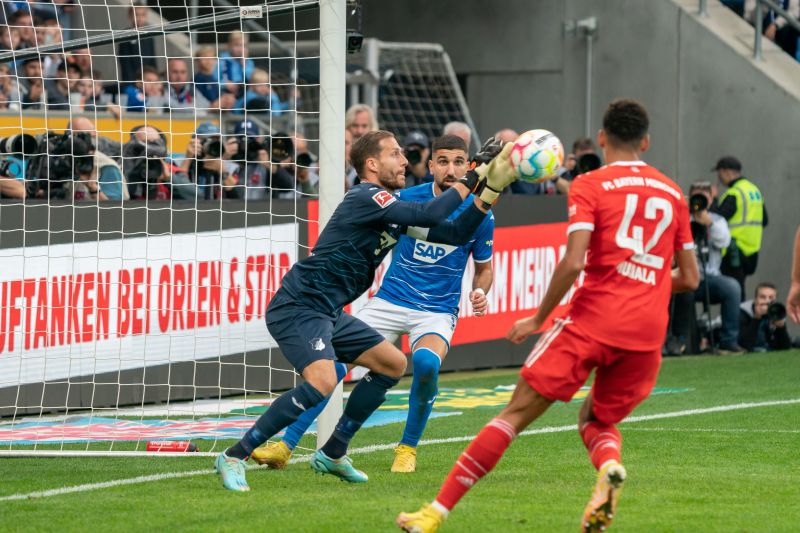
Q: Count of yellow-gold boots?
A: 4